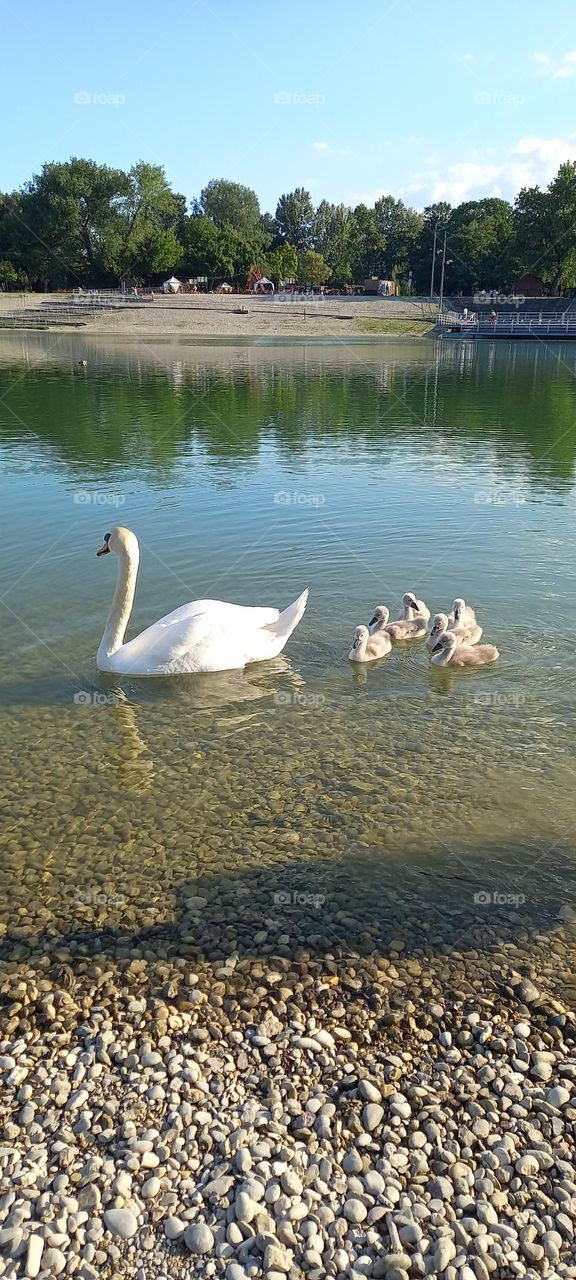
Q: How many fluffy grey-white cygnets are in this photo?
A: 6